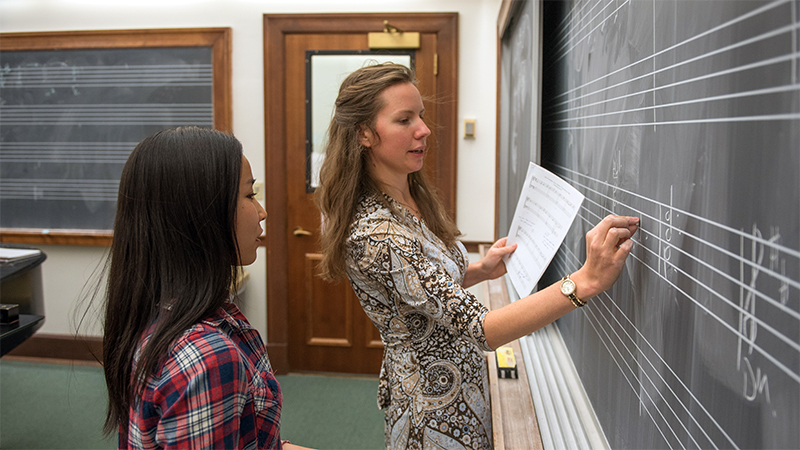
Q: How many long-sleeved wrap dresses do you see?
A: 1